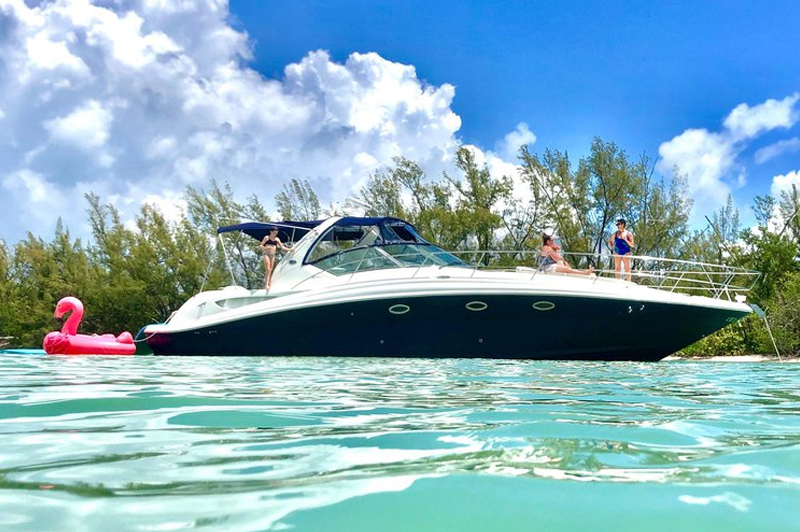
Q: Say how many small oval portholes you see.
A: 3